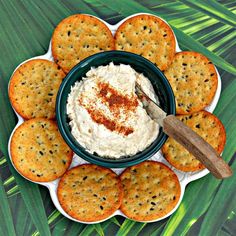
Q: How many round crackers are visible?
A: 8